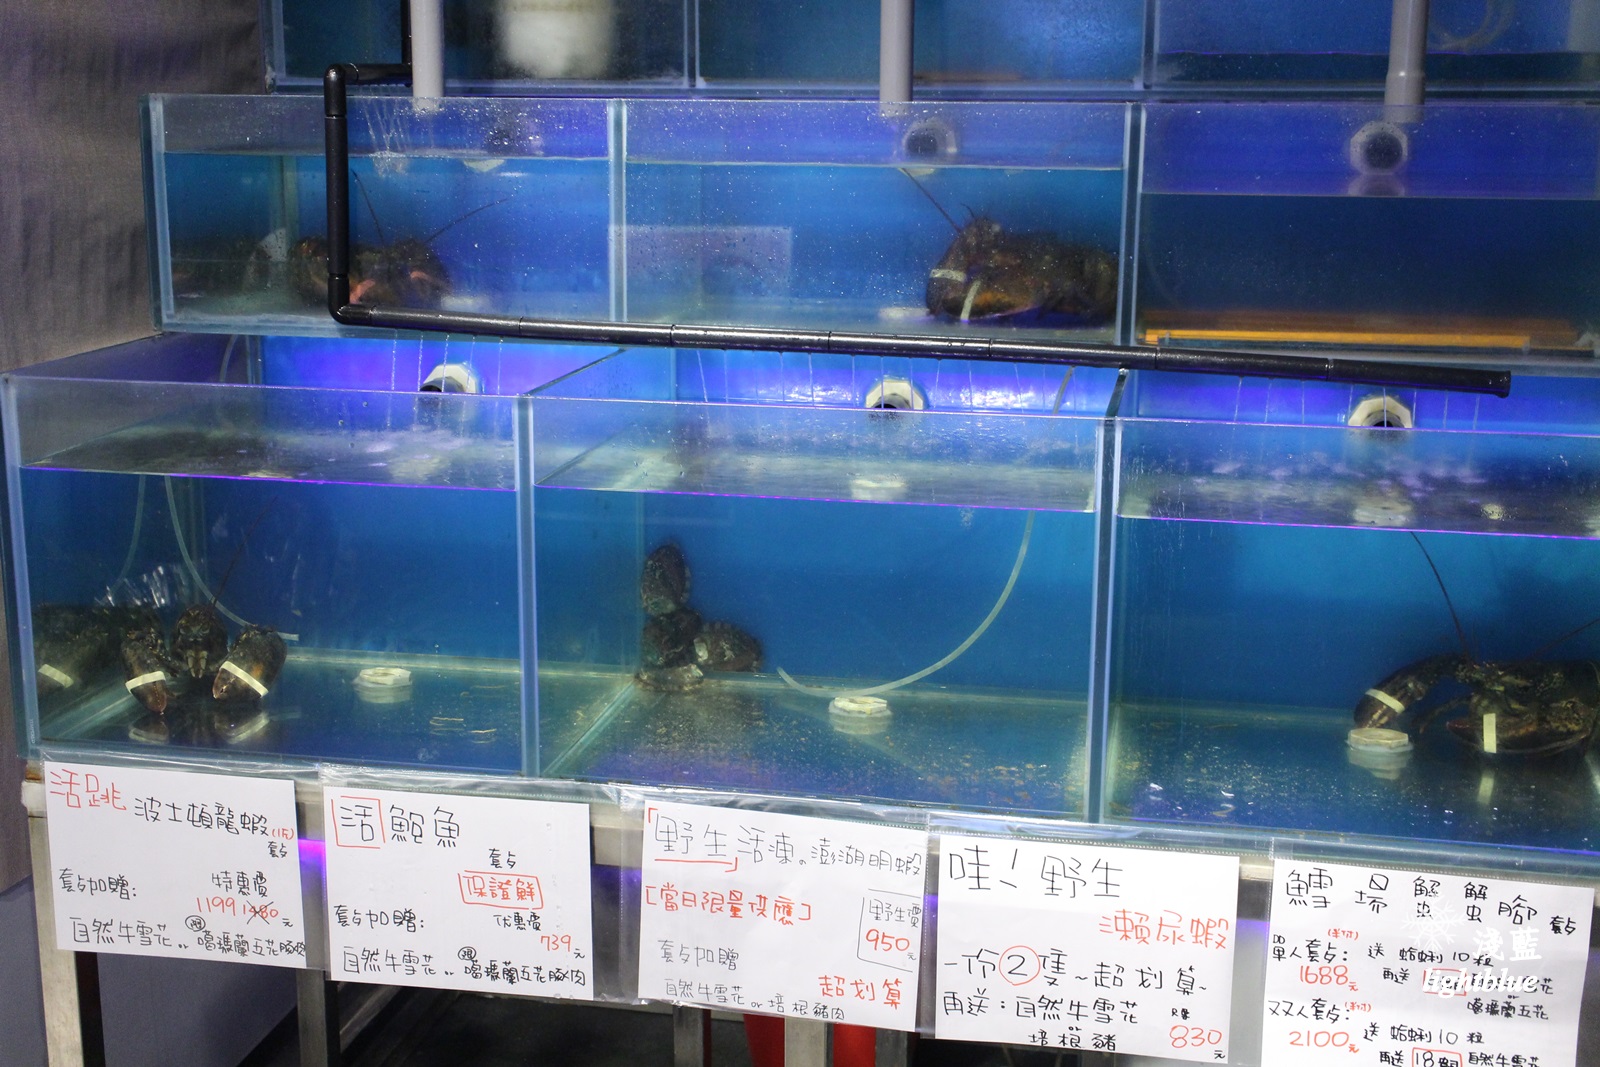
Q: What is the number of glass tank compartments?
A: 9